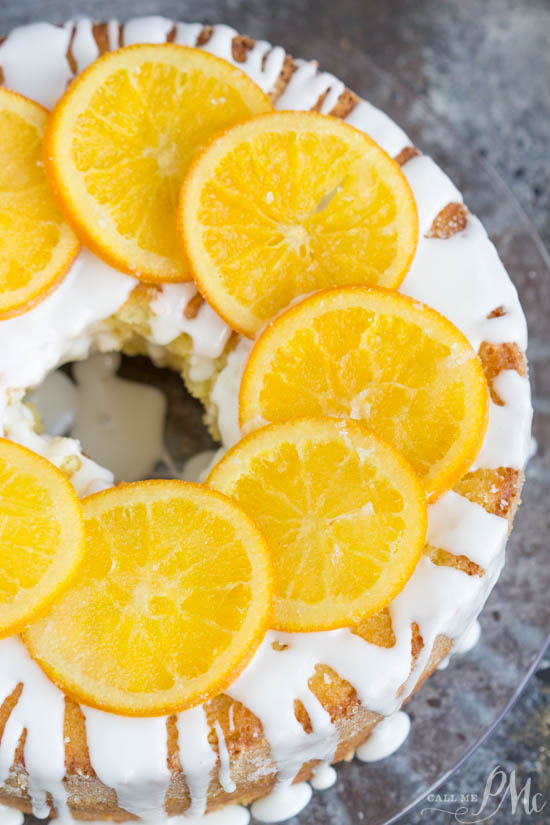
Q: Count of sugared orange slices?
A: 7